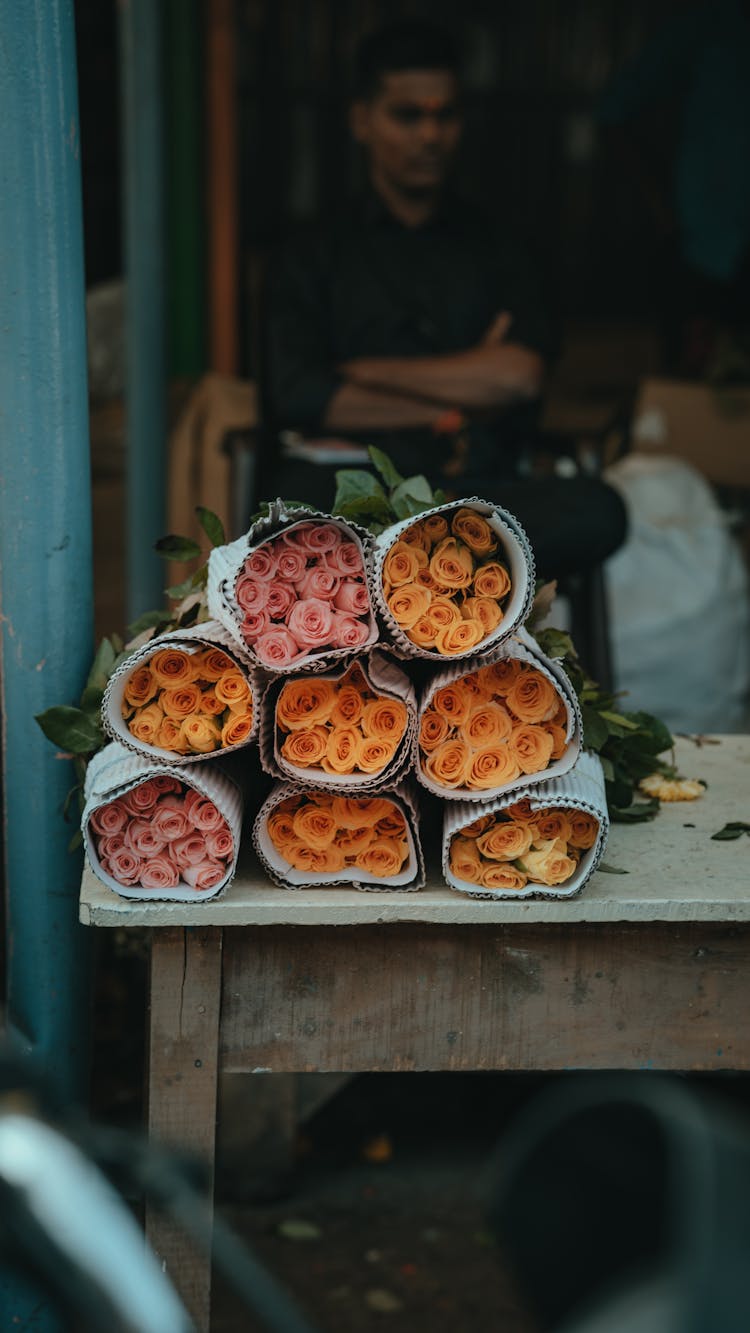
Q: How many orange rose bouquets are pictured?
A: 6